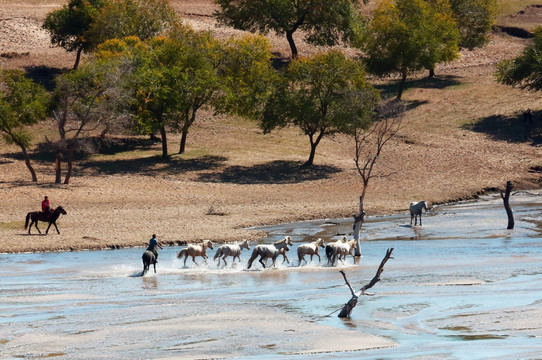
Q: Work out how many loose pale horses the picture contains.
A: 8